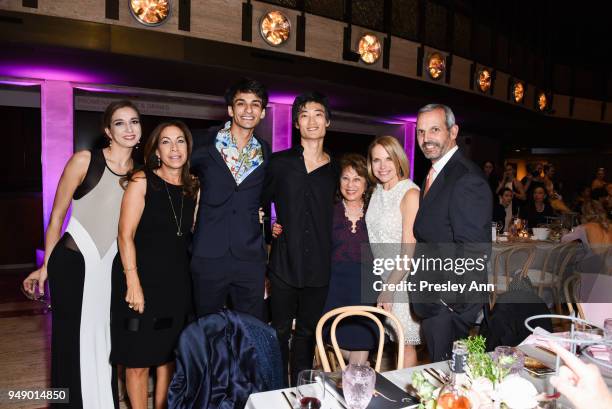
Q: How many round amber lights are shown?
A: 7